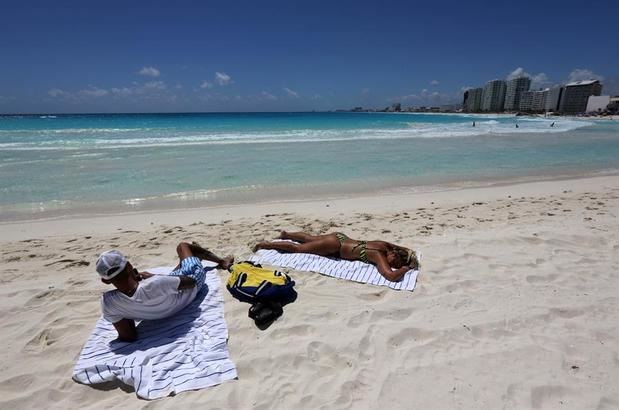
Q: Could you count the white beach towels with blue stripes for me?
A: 2